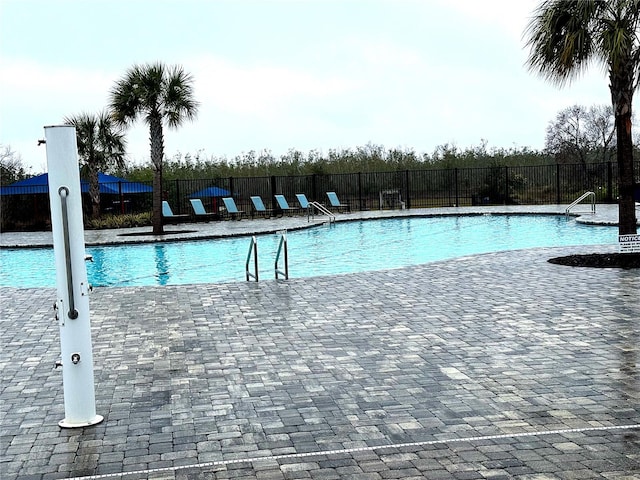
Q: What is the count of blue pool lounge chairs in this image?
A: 7